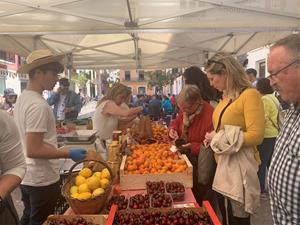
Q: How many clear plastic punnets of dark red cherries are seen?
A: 5